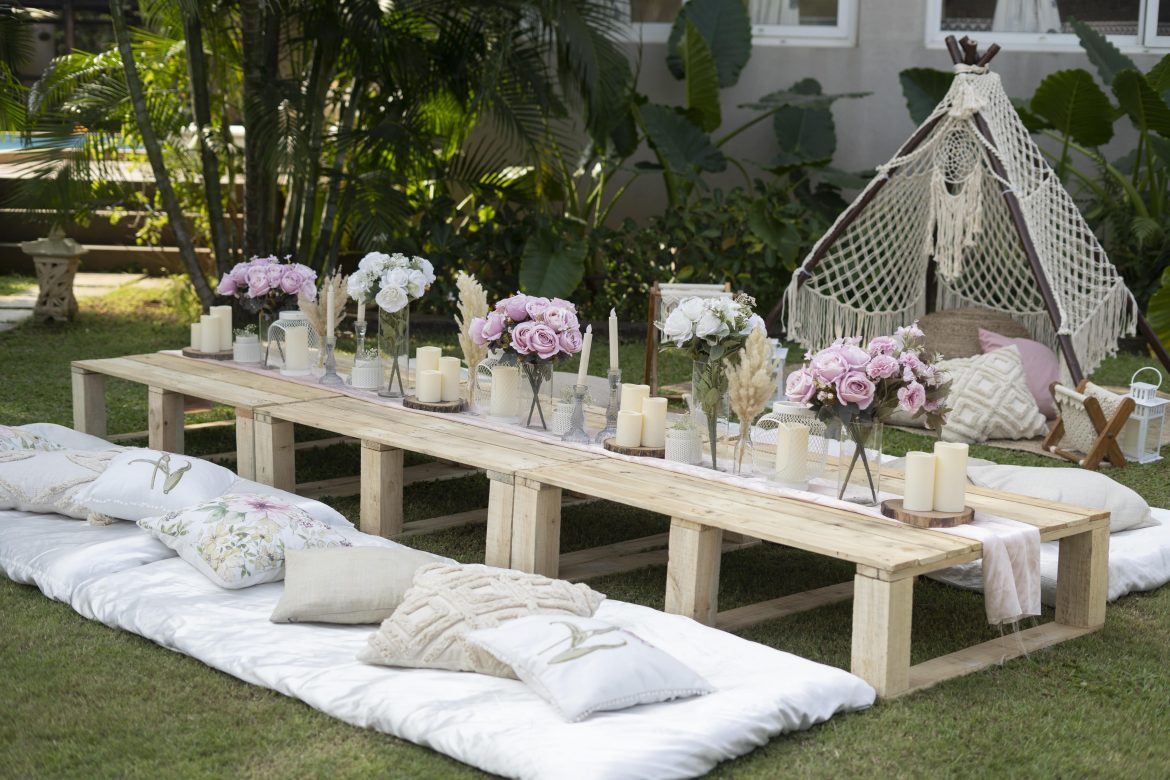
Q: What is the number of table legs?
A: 10